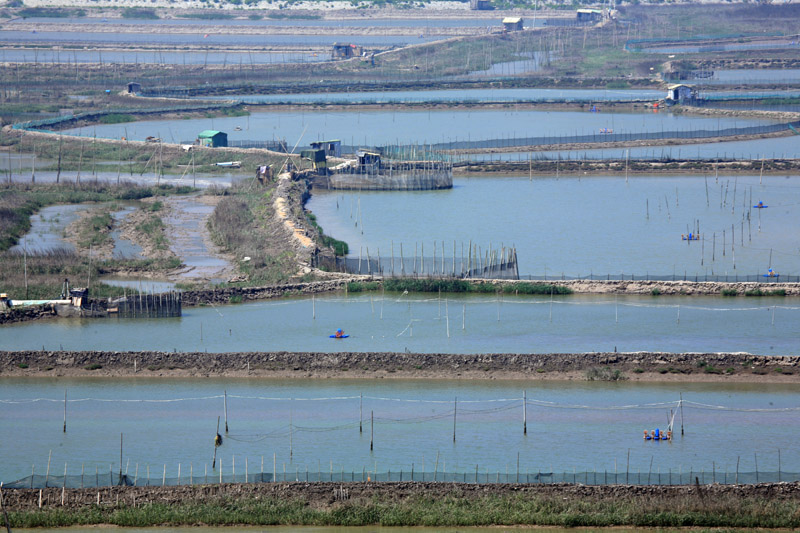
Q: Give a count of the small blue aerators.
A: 7